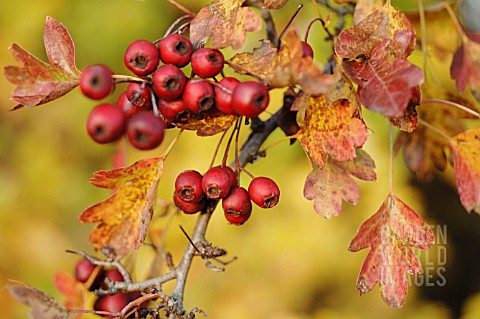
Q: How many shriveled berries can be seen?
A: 0